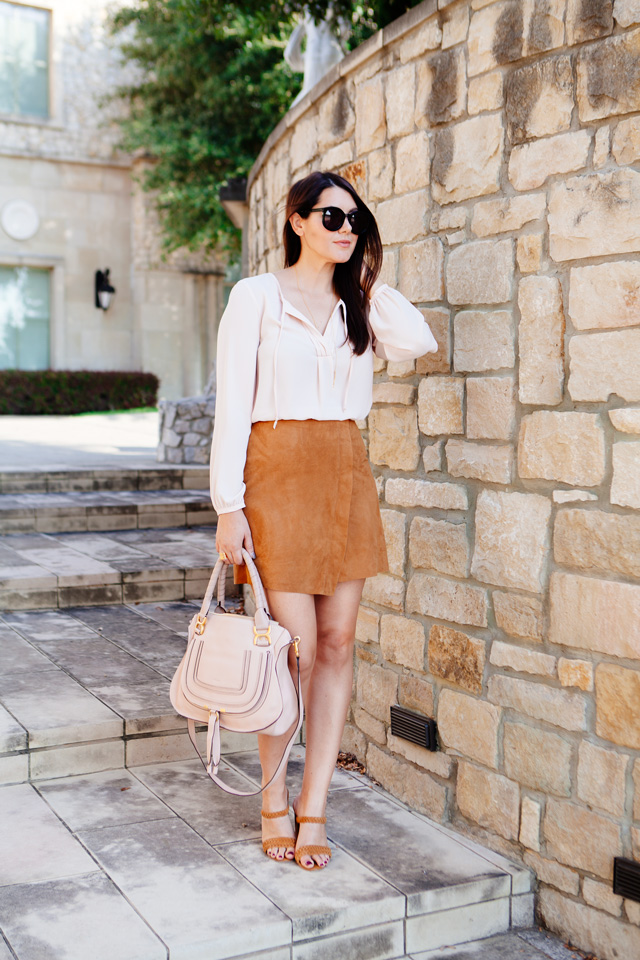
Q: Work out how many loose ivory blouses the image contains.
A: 1